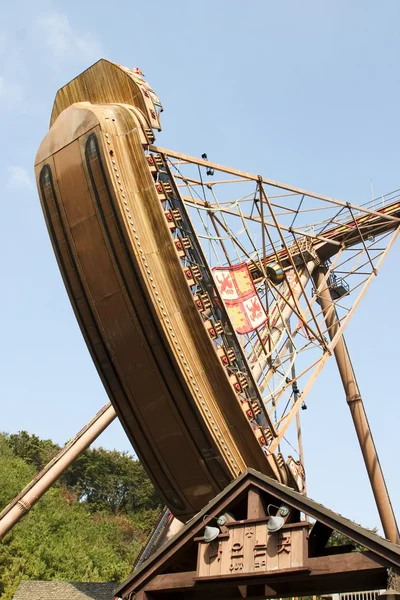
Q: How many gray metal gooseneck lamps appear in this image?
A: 2